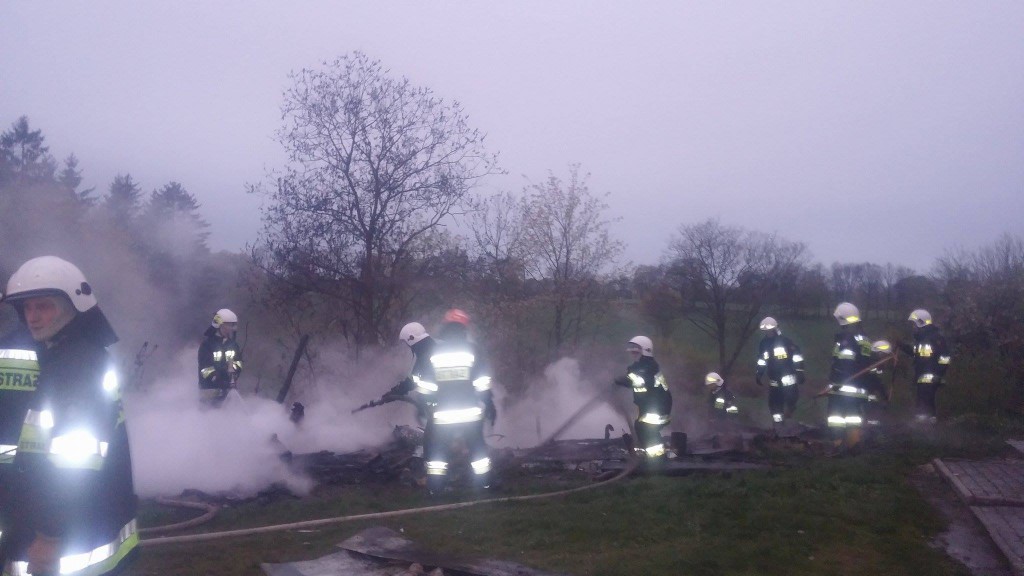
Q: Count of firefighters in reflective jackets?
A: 11